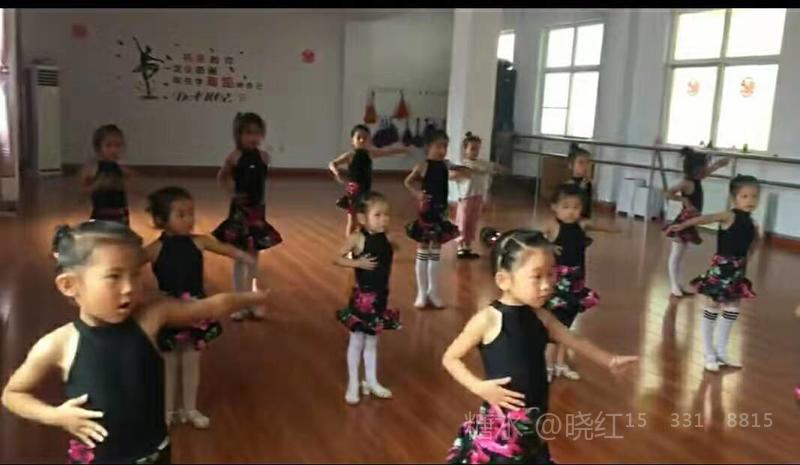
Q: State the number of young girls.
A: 13